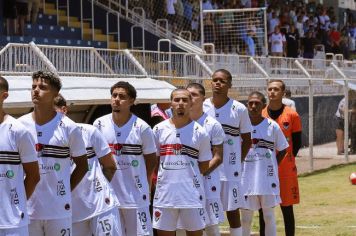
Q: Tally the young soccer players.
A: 9